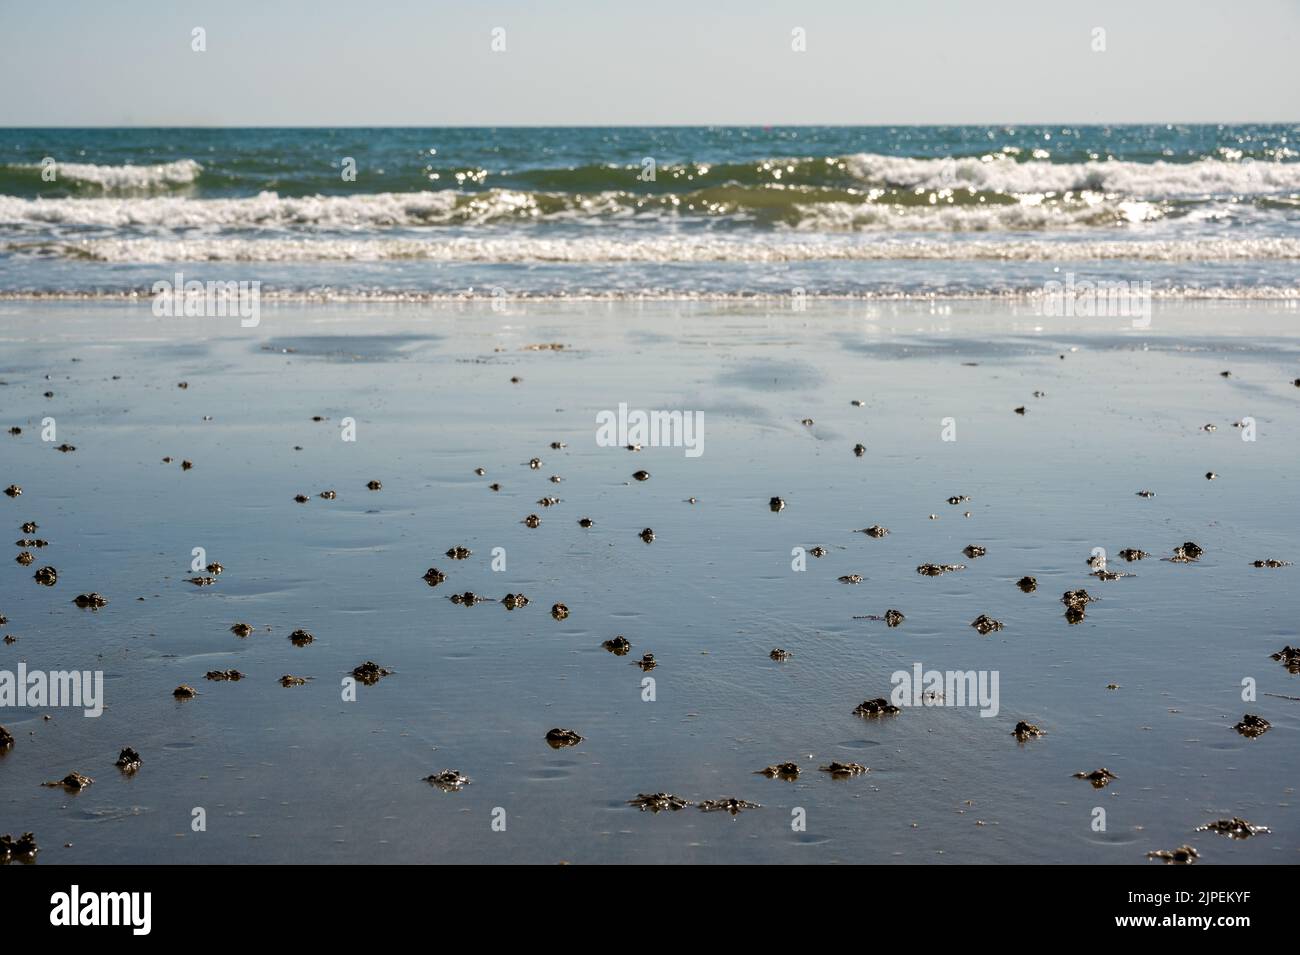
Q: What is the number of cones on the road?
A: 0